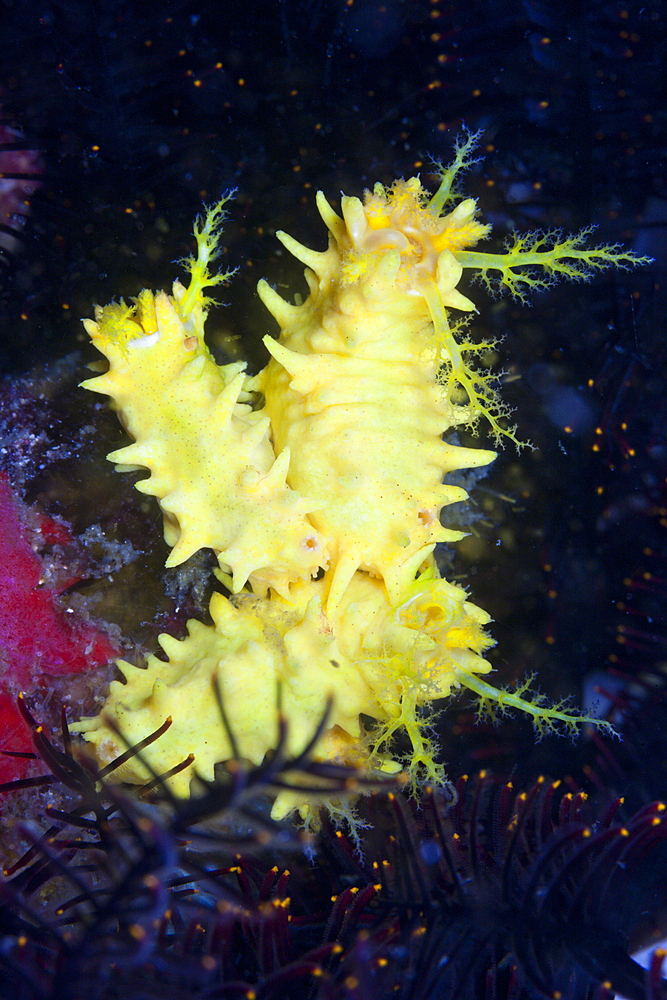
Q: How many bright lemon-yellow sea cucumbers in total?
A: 3